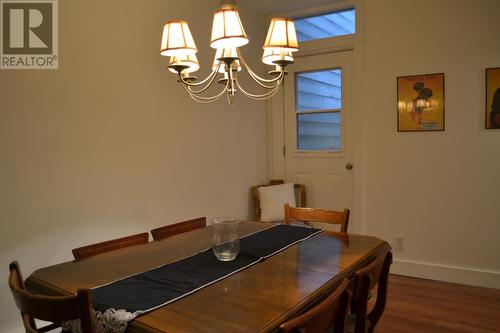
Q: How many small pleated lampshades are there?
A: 6